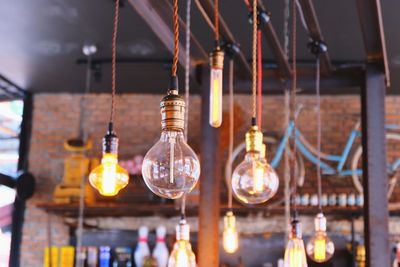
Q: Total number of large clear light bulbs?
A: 2